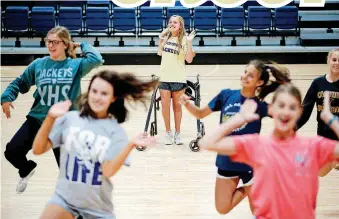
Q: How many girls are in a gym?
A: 6